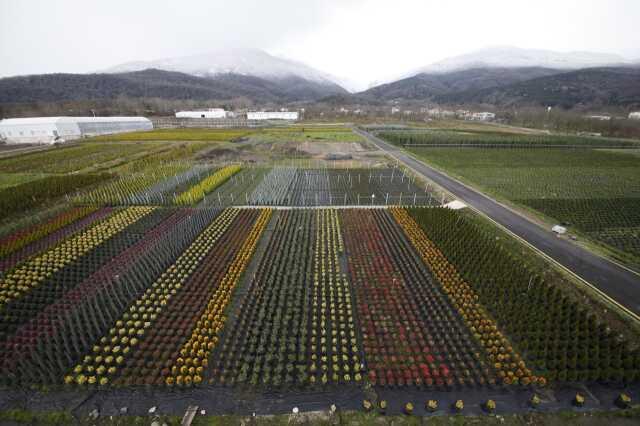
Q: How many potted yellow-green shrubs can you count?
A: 9